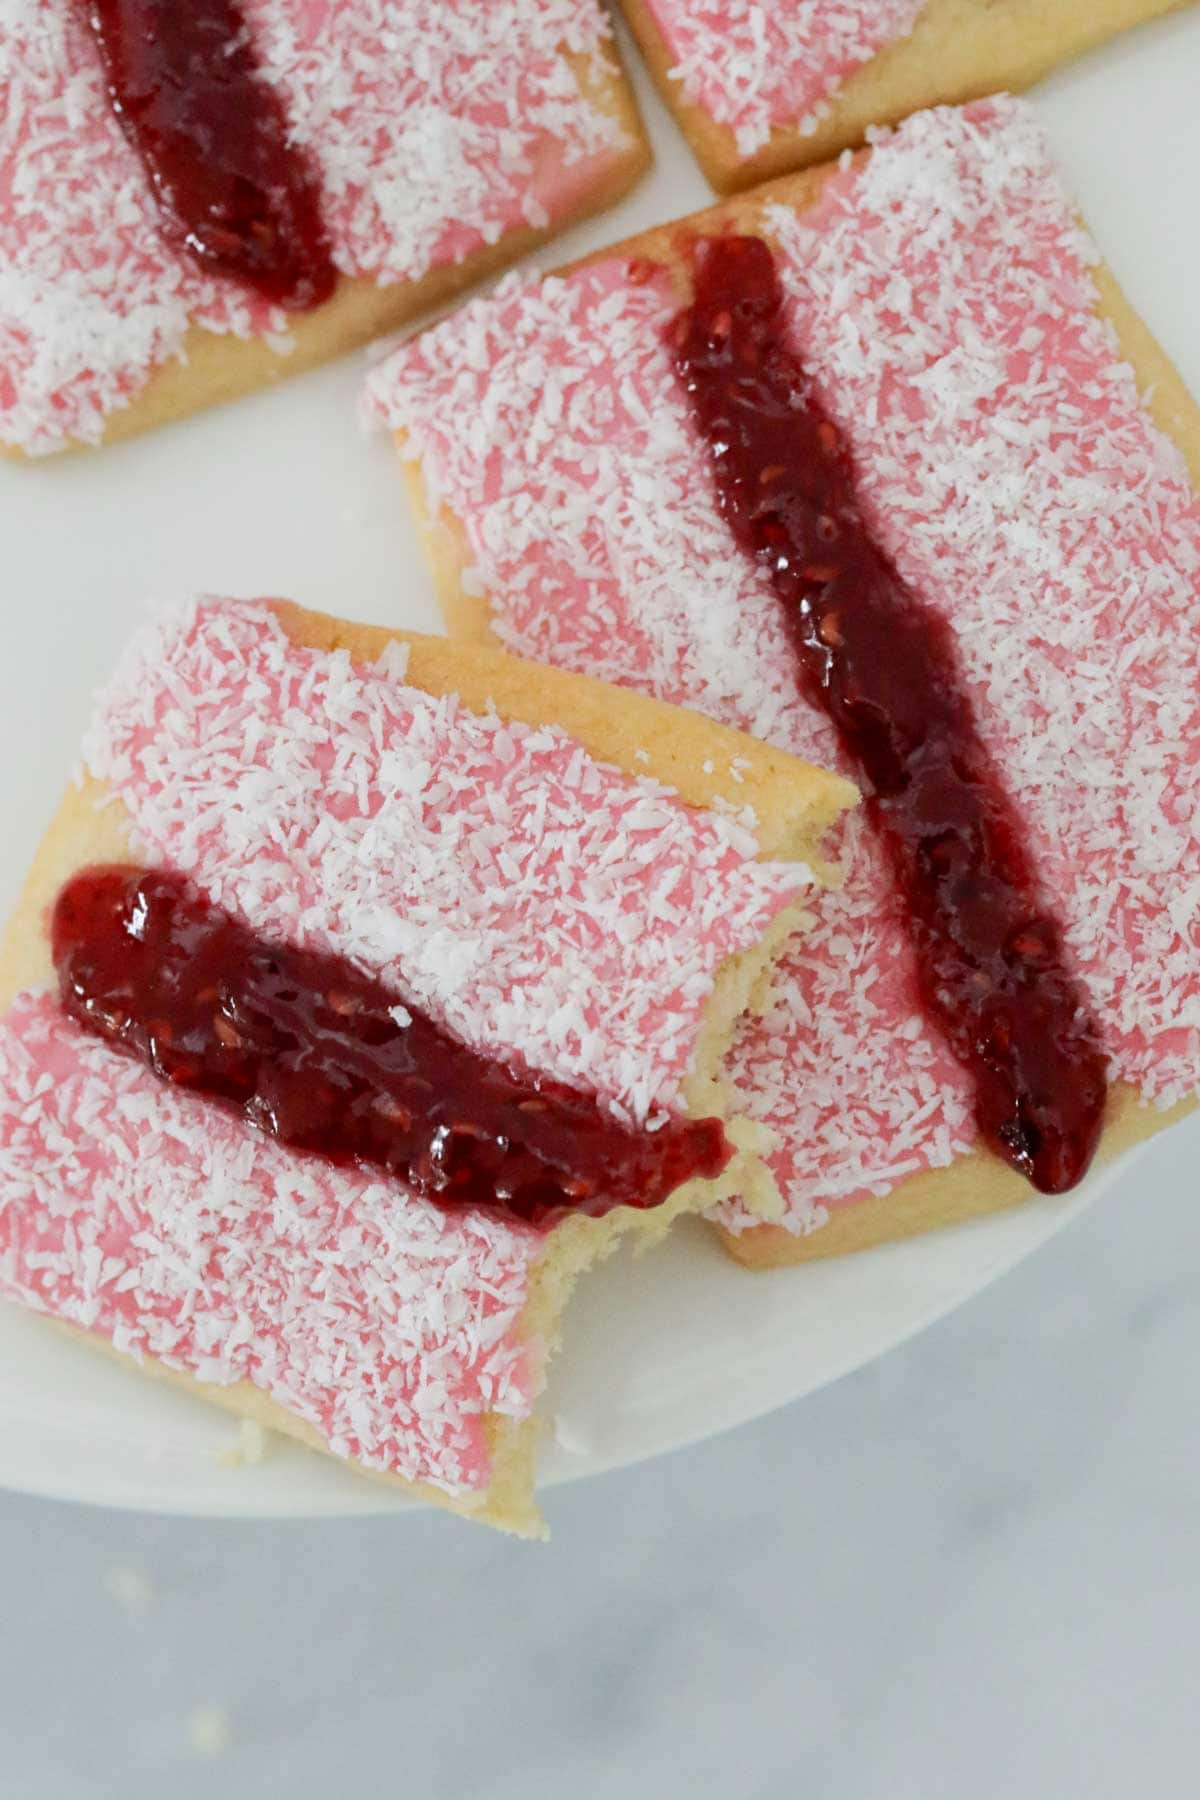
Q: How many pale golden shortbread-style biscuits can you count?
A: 4